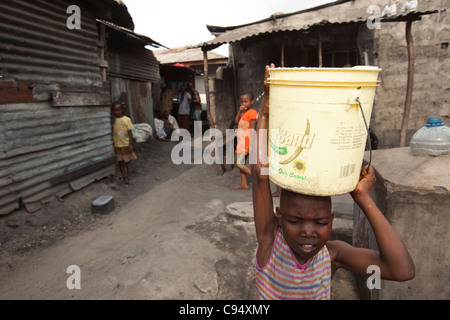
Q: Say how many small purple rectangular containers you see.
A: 0